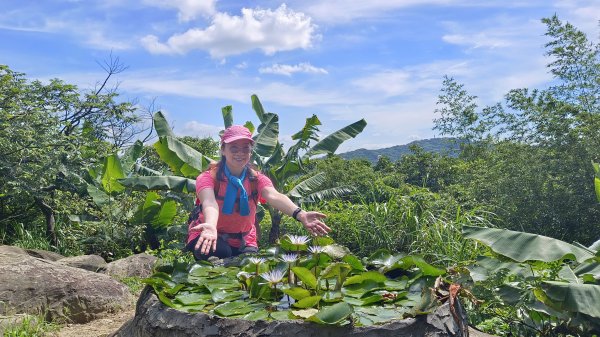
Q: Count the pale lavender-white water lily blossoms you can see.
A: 5